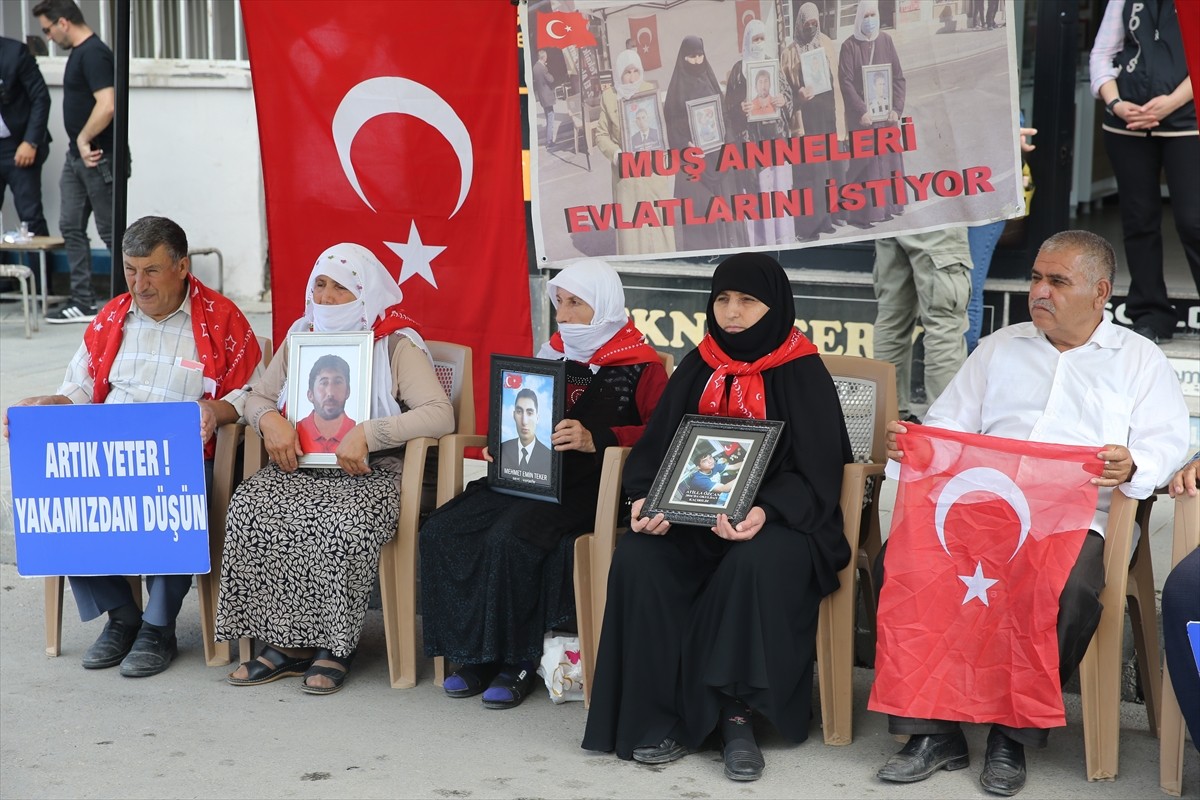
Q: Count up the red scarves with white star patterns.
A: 4